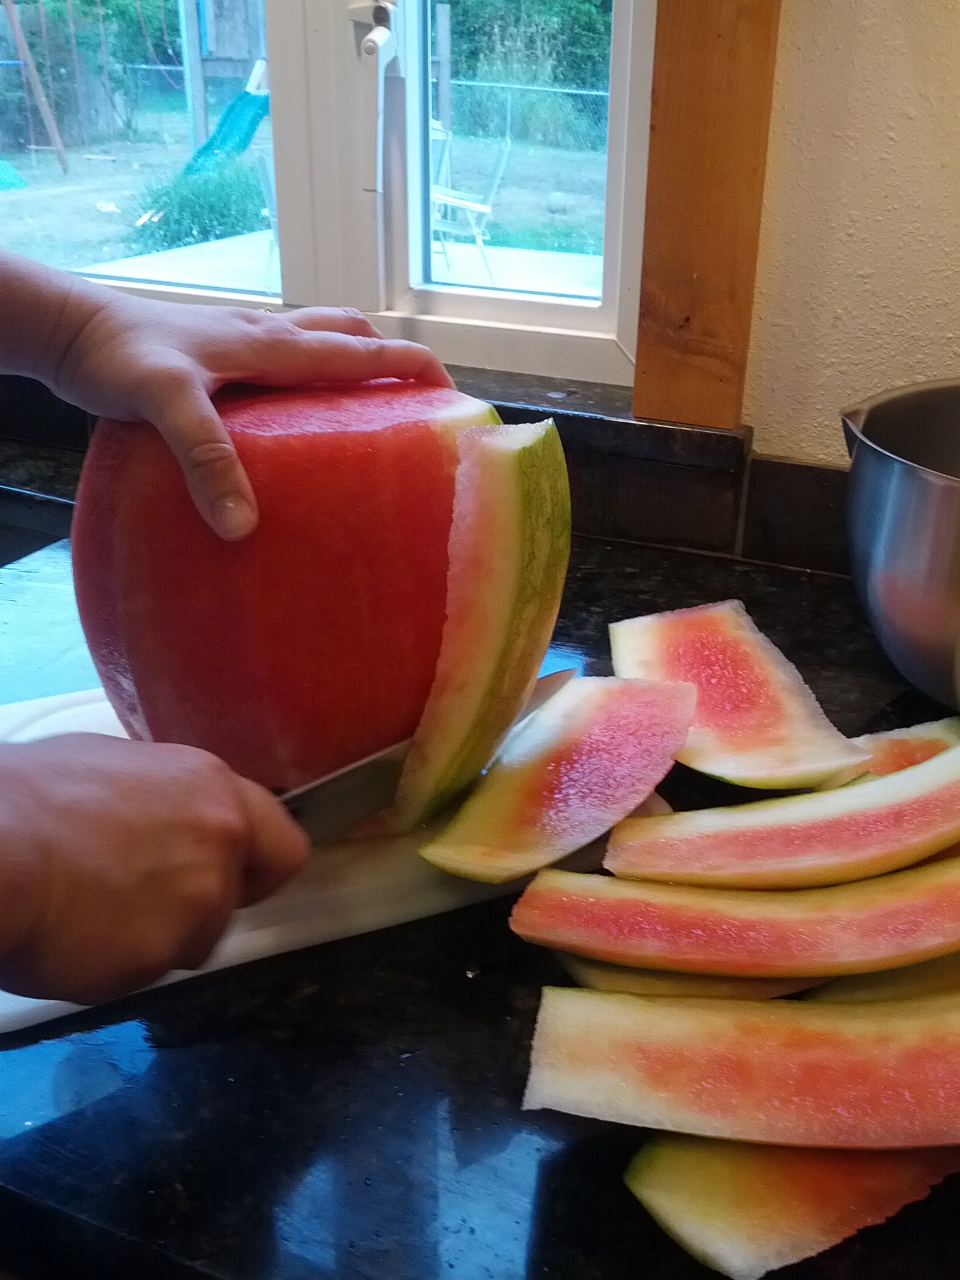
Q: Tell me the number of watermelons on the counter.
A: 1